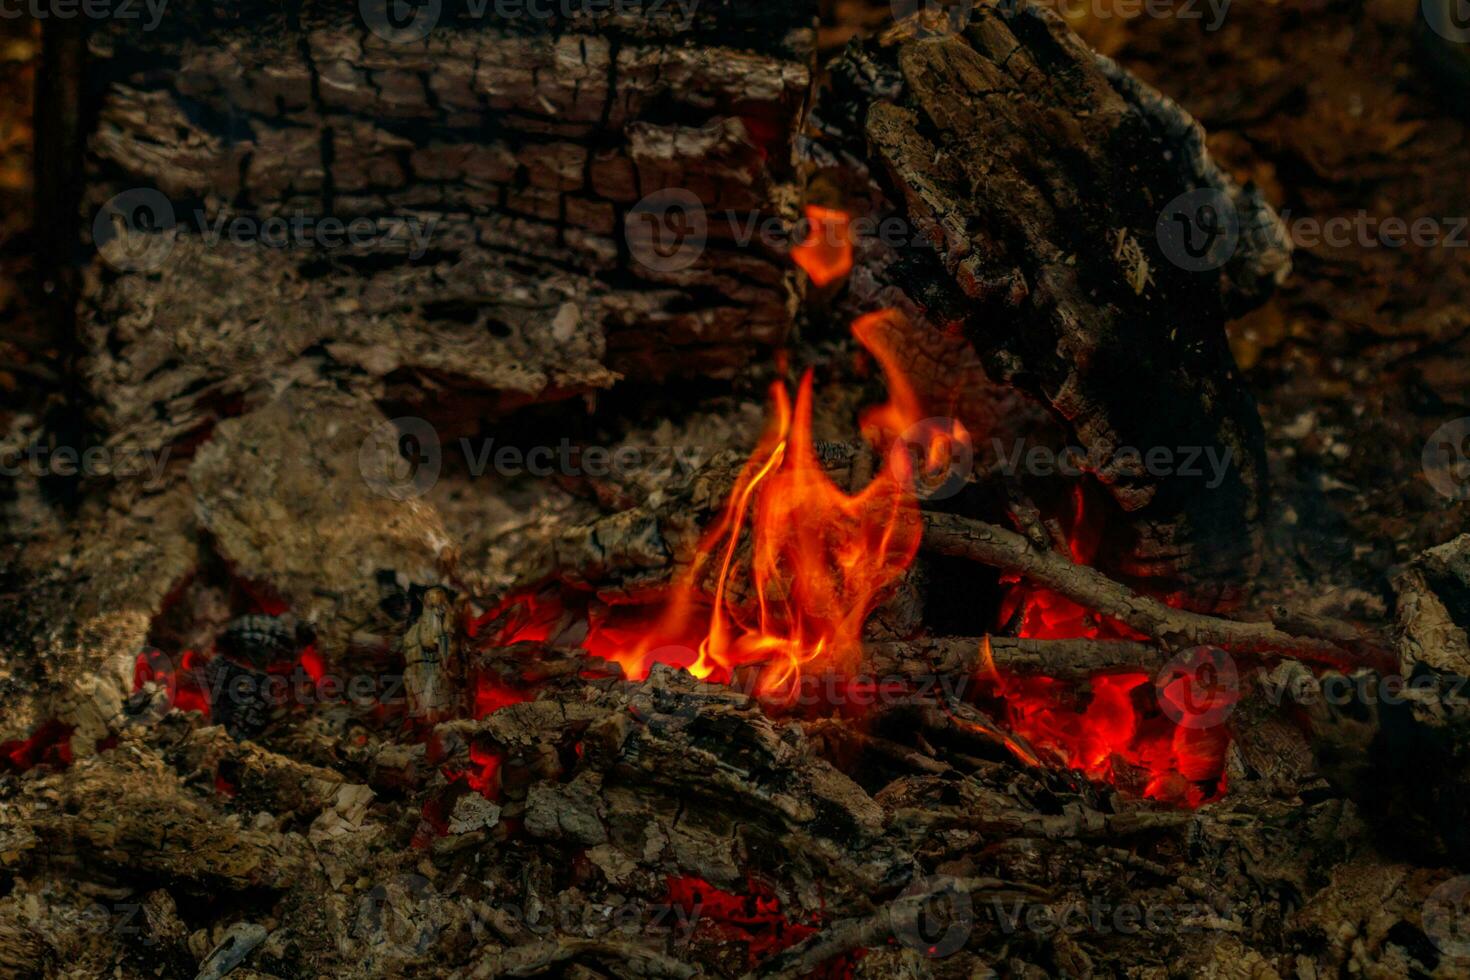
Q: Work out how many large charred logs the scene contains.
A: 2